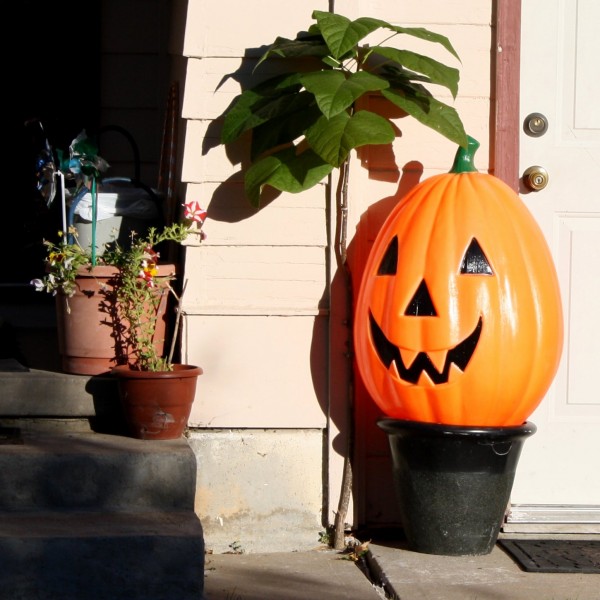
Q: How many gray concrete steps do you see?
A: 3